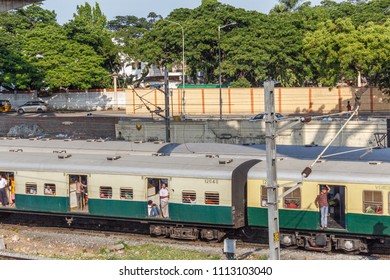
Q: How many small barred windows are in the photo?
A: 6